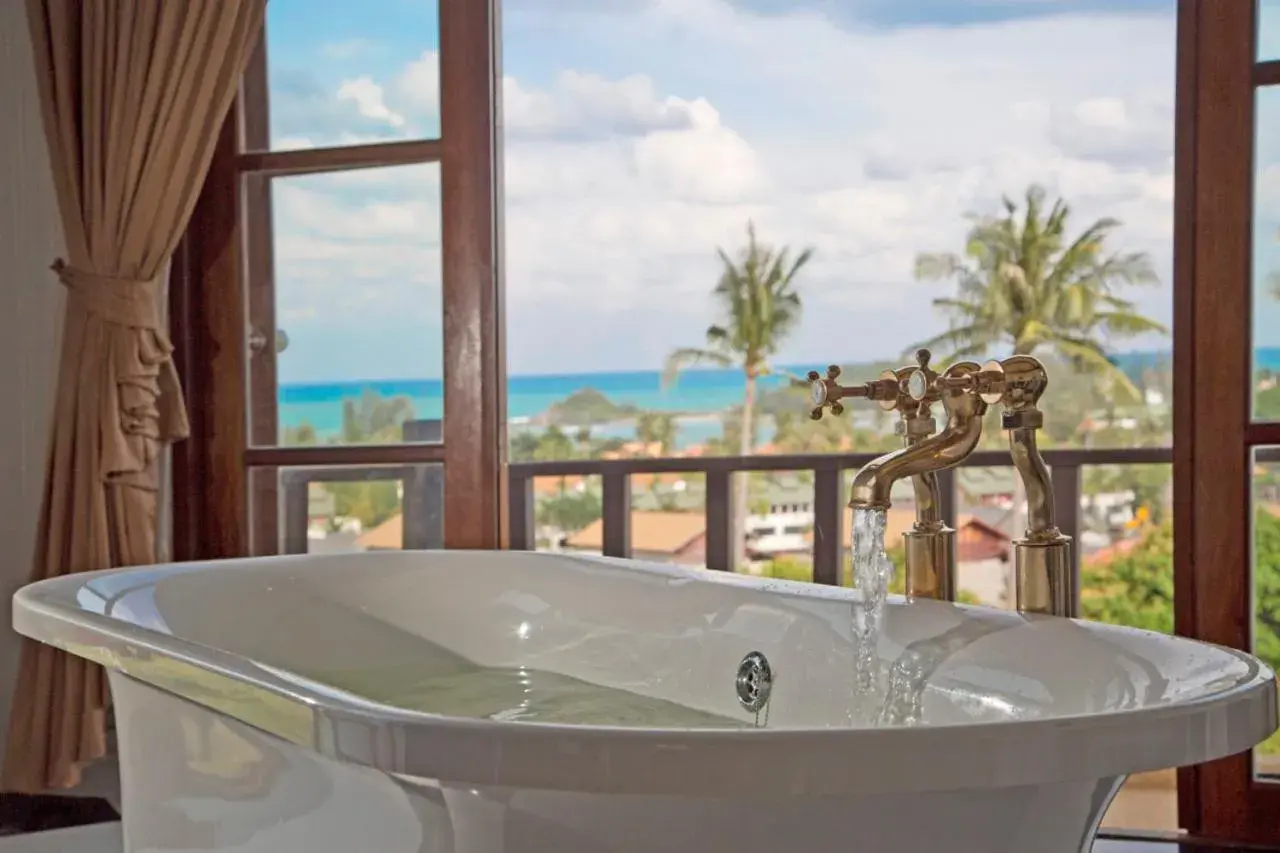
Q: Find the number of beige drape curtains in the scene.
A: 1